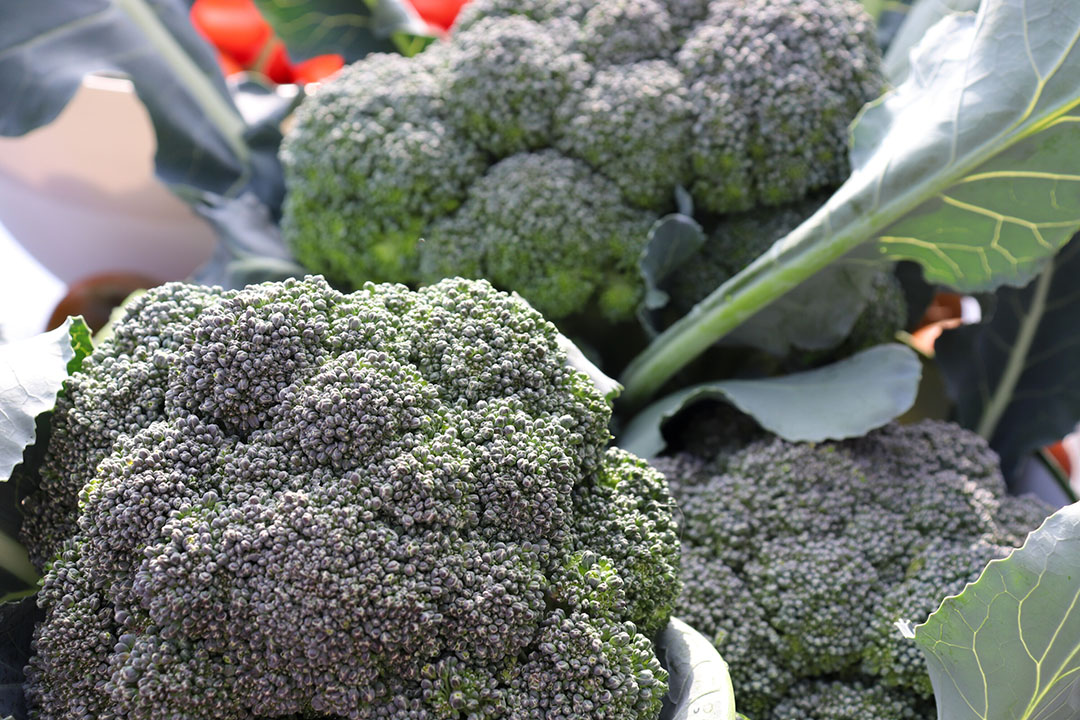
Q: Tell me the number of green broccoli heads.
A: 3